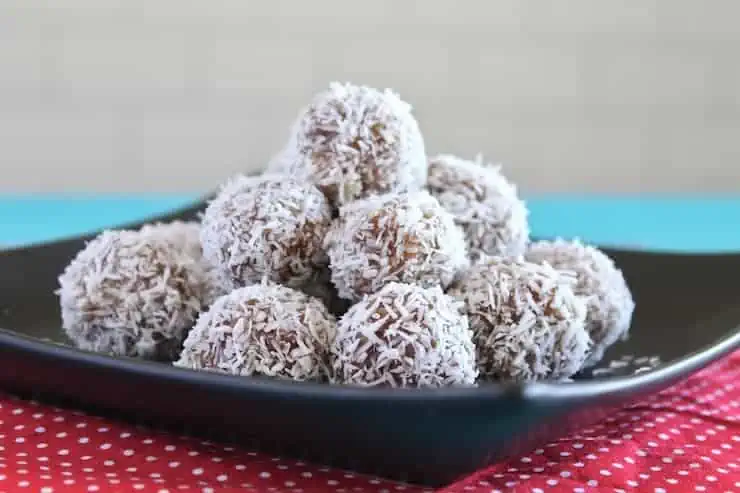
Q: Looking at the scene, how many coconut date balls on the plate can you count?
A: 11